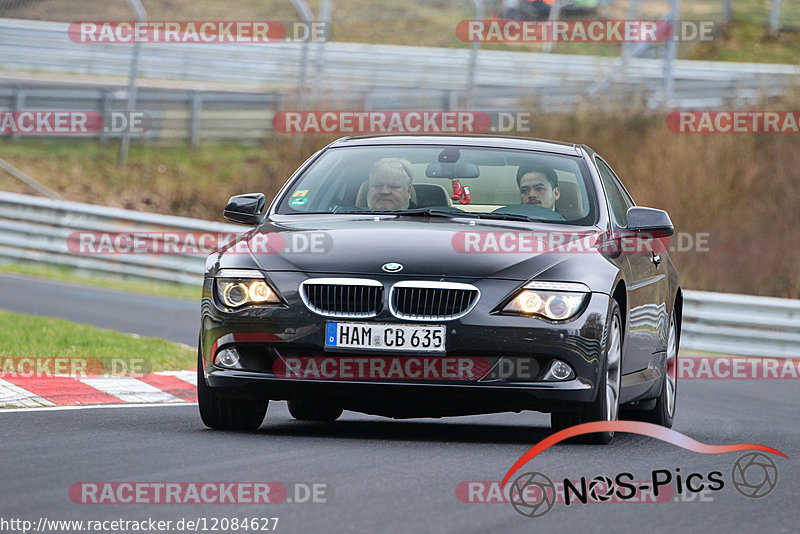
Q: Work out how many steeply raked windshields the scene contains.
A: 1